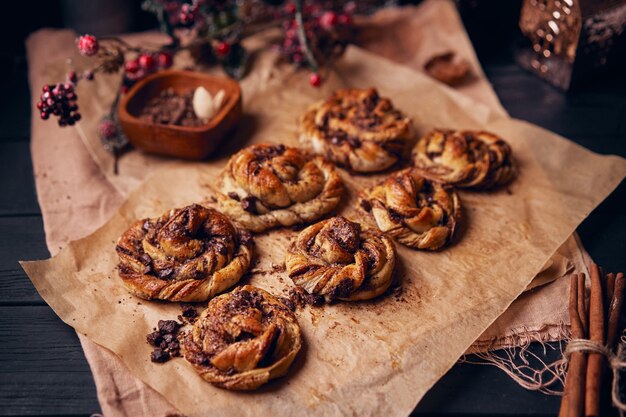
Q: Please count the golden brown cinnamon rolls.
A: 7